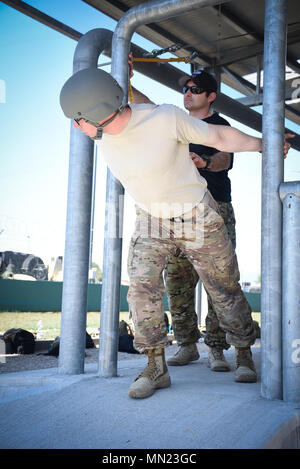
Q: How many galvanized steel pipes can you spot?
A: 4